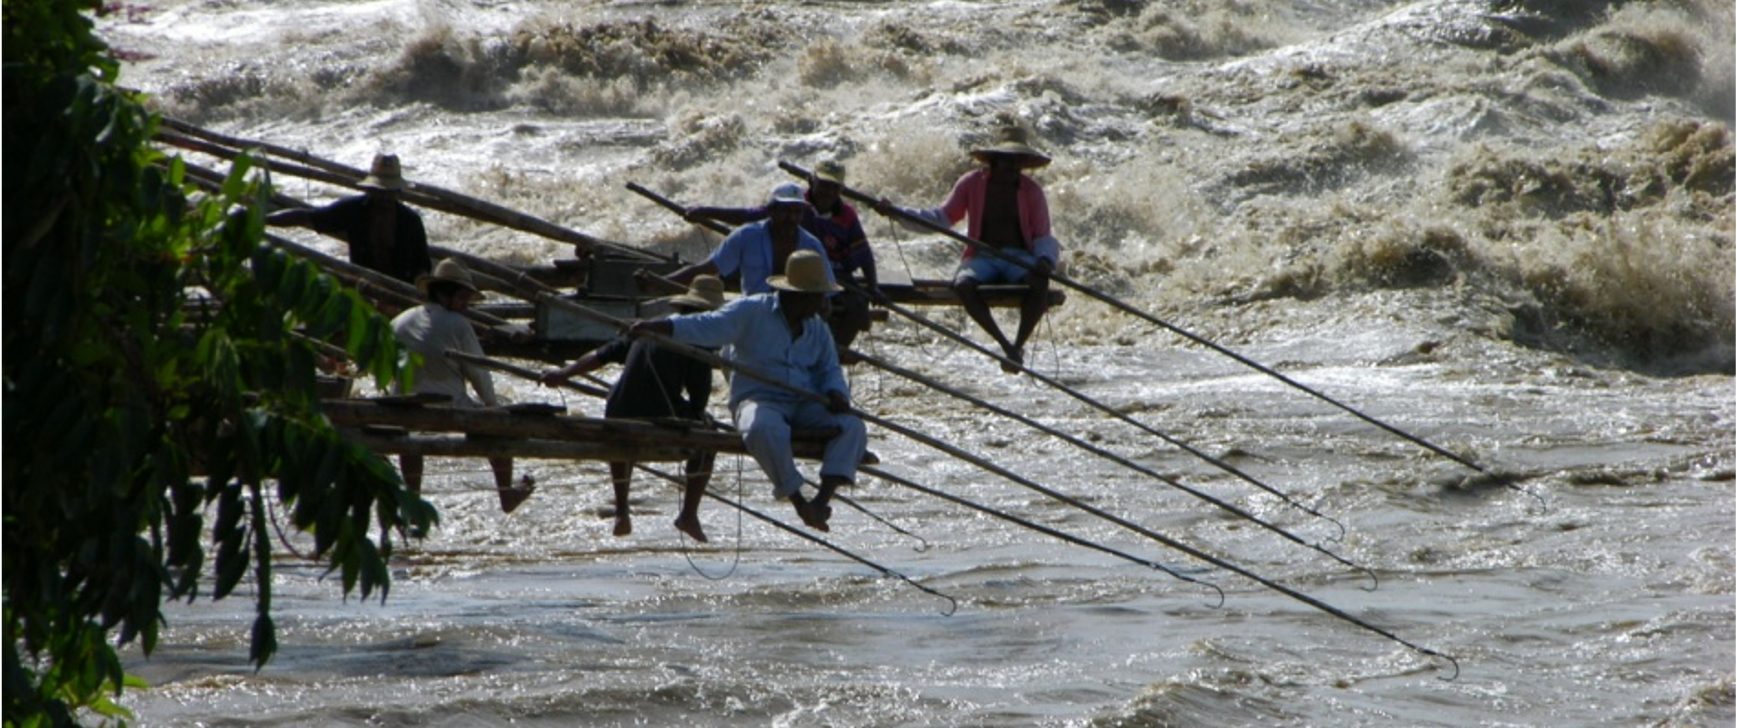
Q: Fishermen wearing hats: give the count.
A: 7